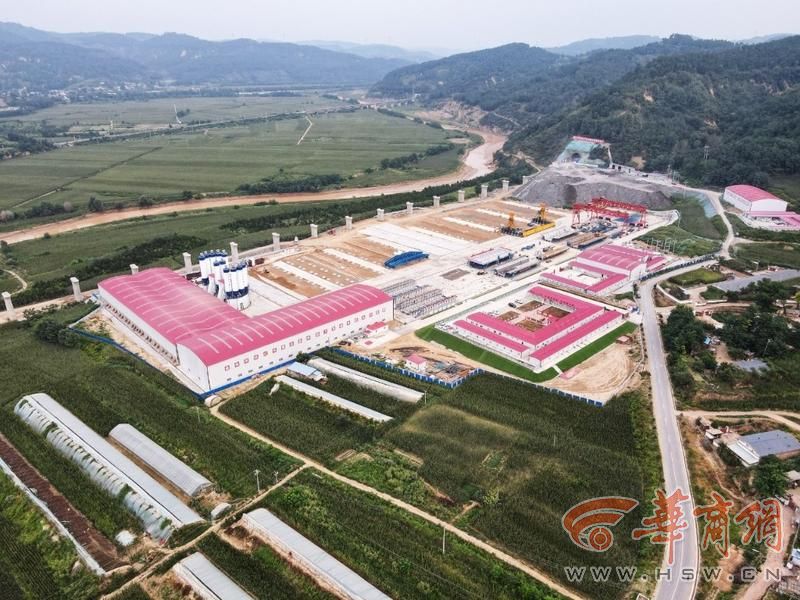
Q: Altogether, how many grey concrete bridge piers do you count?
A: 15